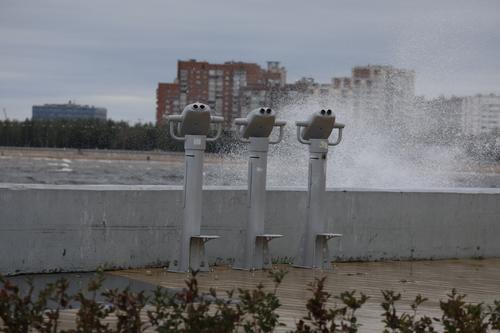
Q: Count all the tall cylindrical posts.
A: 3